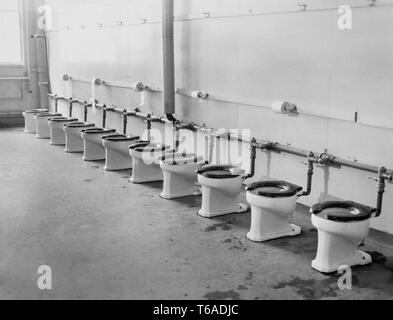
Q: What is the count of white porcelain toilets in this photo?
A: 11